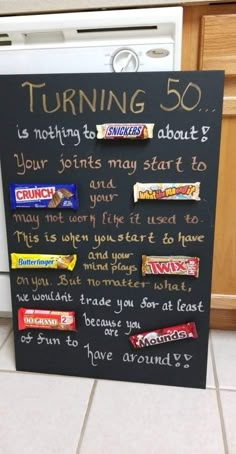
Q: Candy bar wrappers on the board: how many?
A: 7